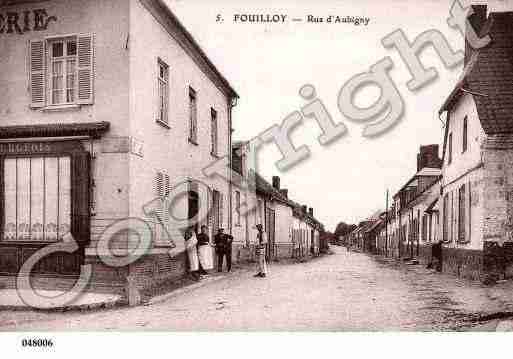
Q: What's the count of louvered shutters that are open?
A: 2